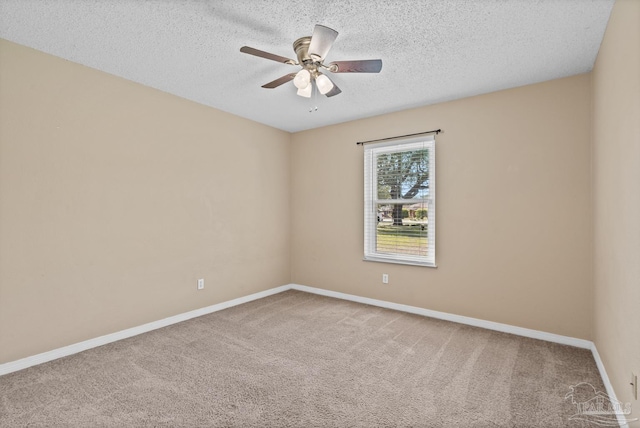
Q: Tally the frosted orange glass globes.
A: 0